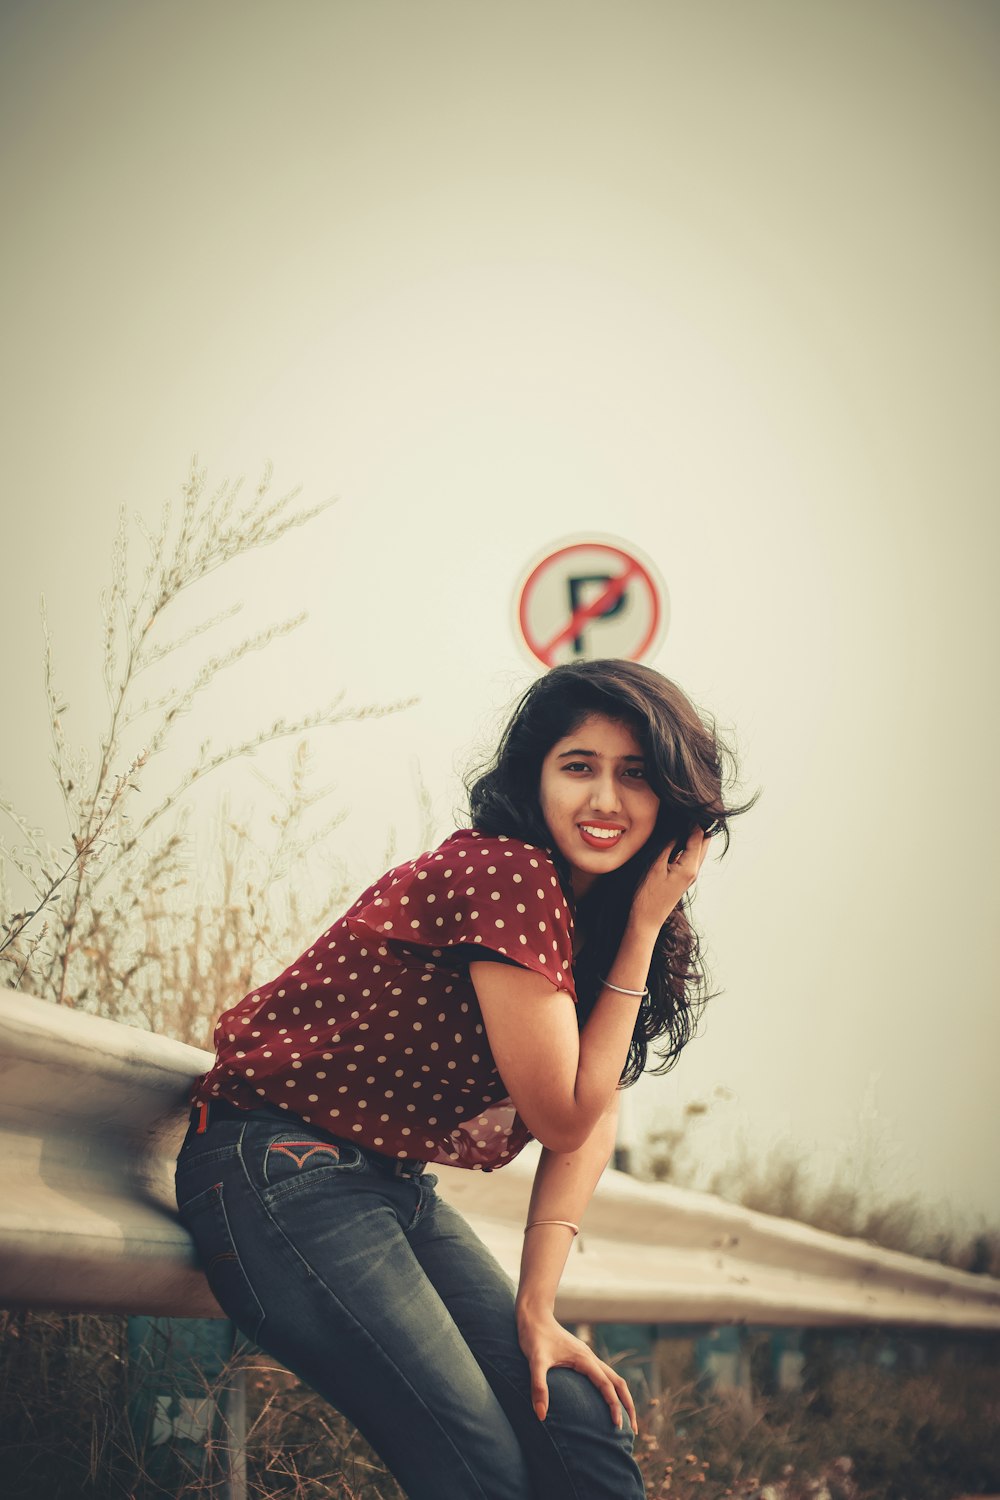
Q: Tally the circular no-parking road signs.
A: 1